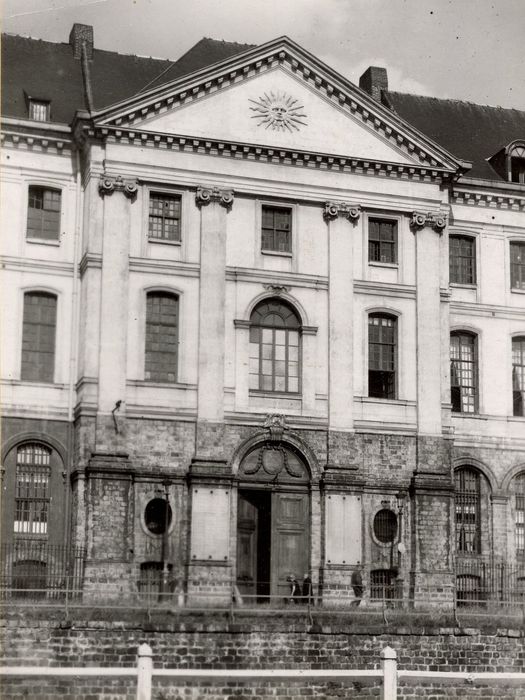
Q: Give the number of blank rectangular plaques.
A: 2